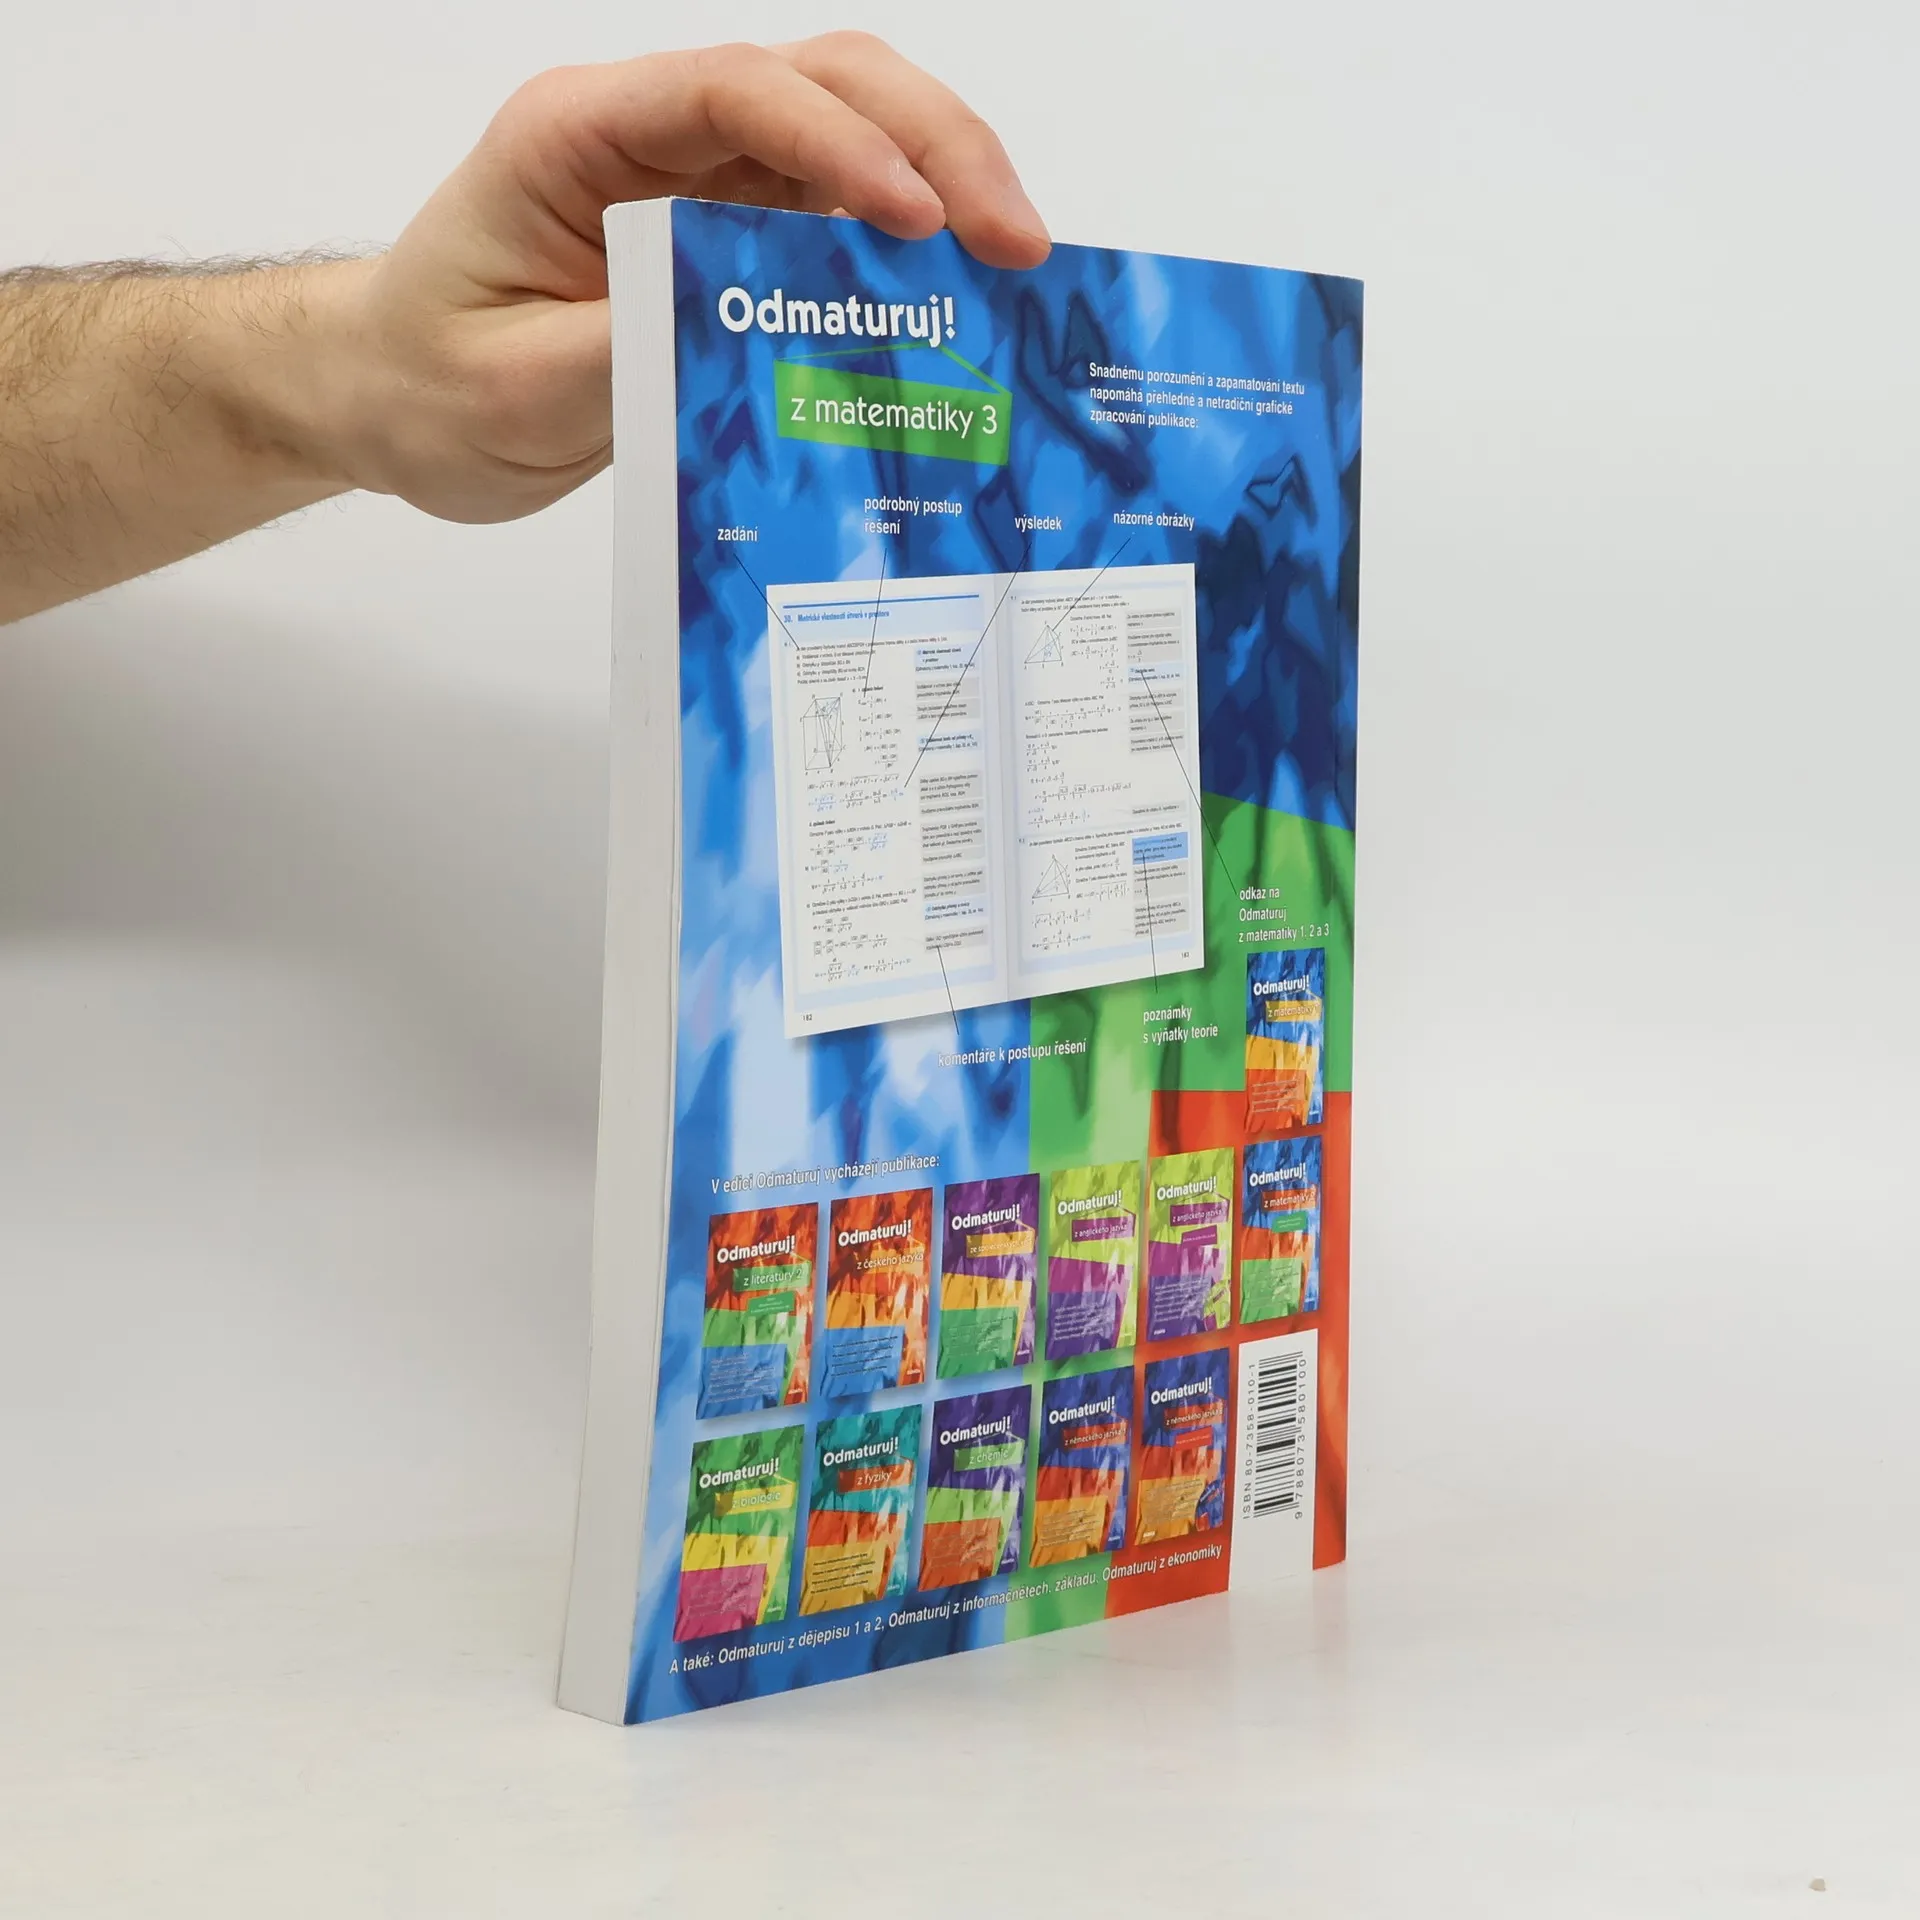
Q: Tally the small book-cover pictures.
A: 12